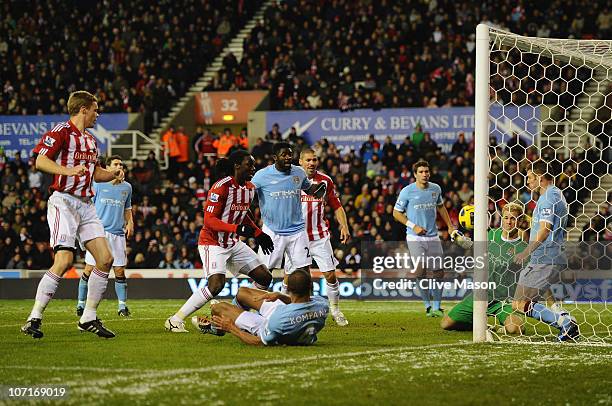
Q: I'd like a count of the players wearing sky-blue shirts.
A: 5